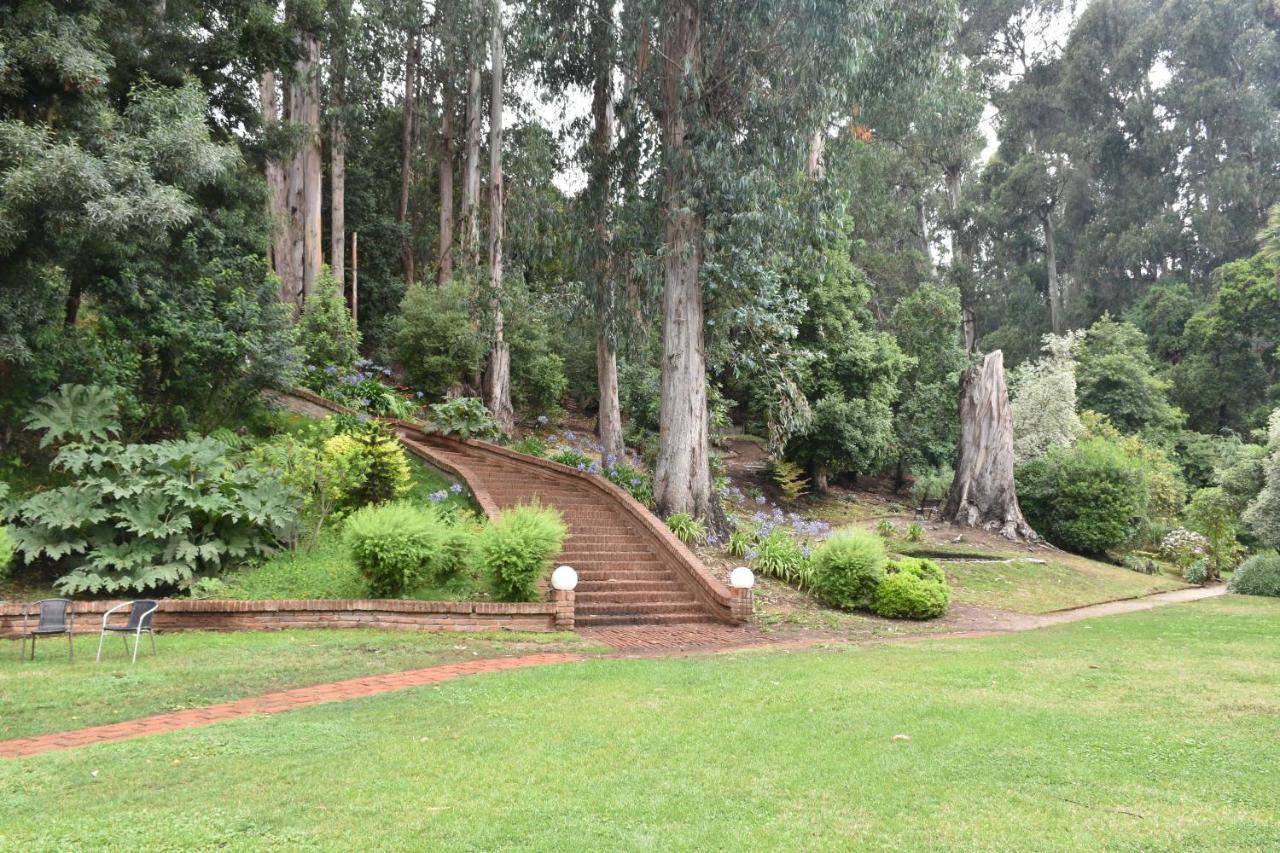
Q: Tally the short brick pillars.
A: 2